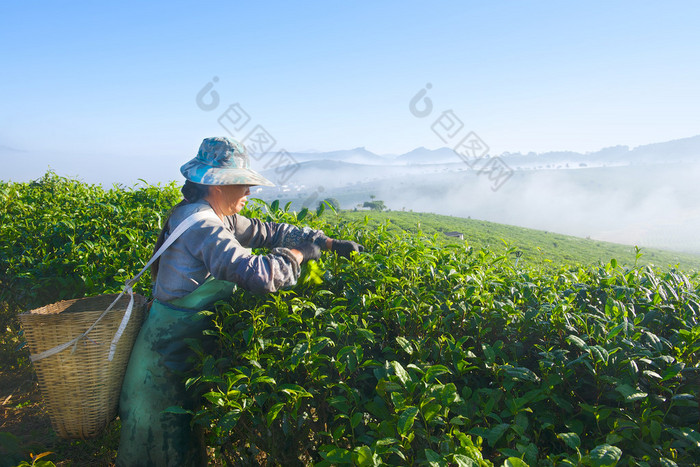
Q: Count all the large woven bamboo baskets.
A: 1